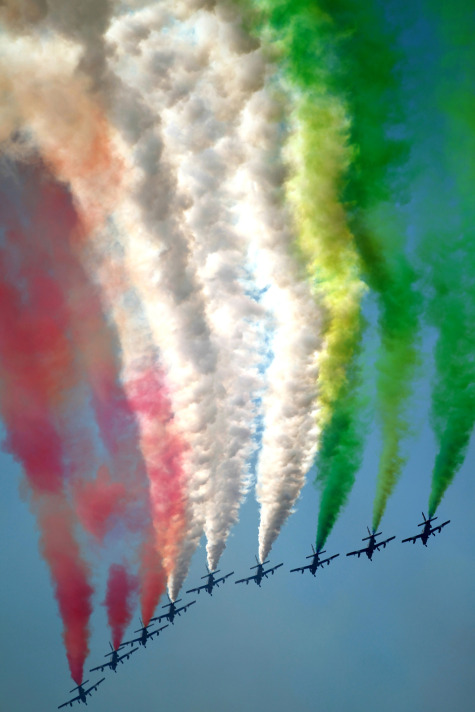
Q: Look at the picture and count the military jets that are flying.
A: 9